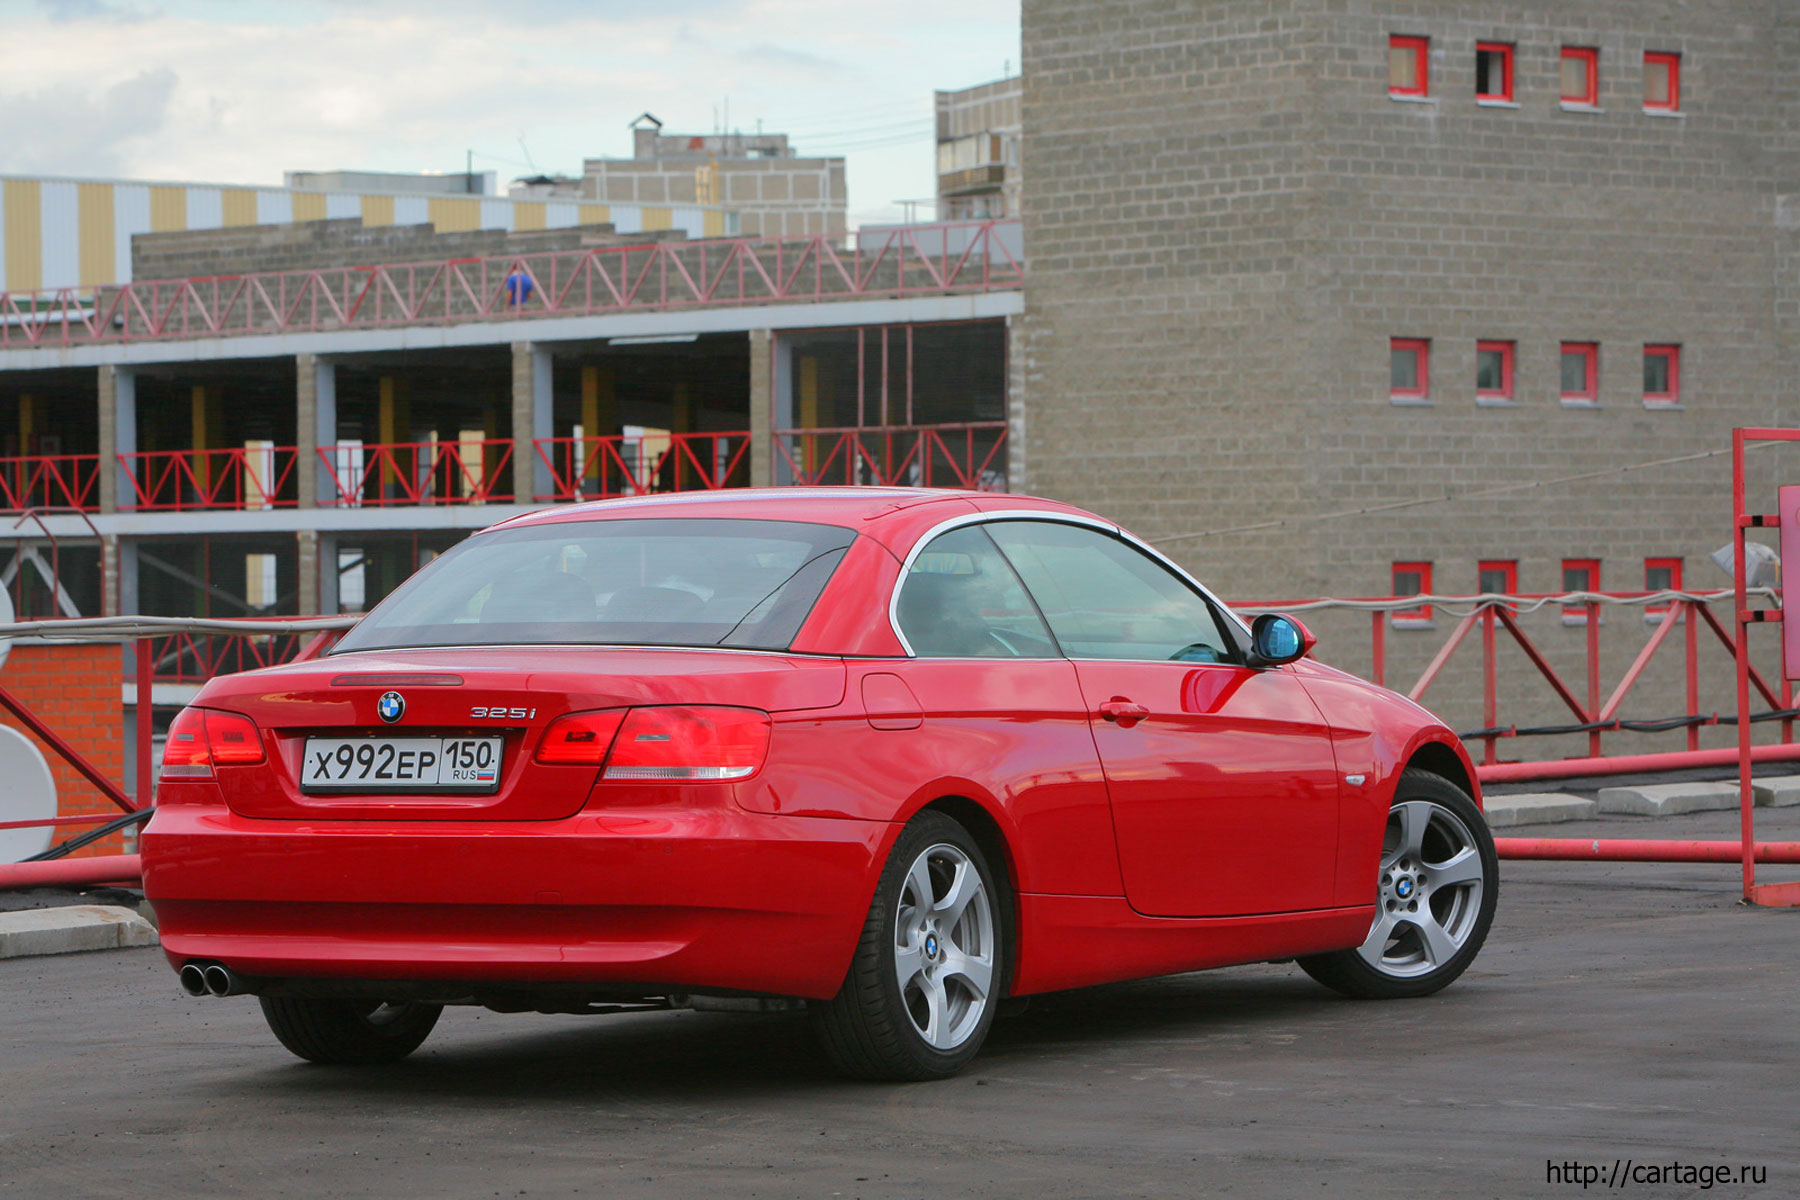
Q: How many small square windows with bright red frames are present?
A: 12